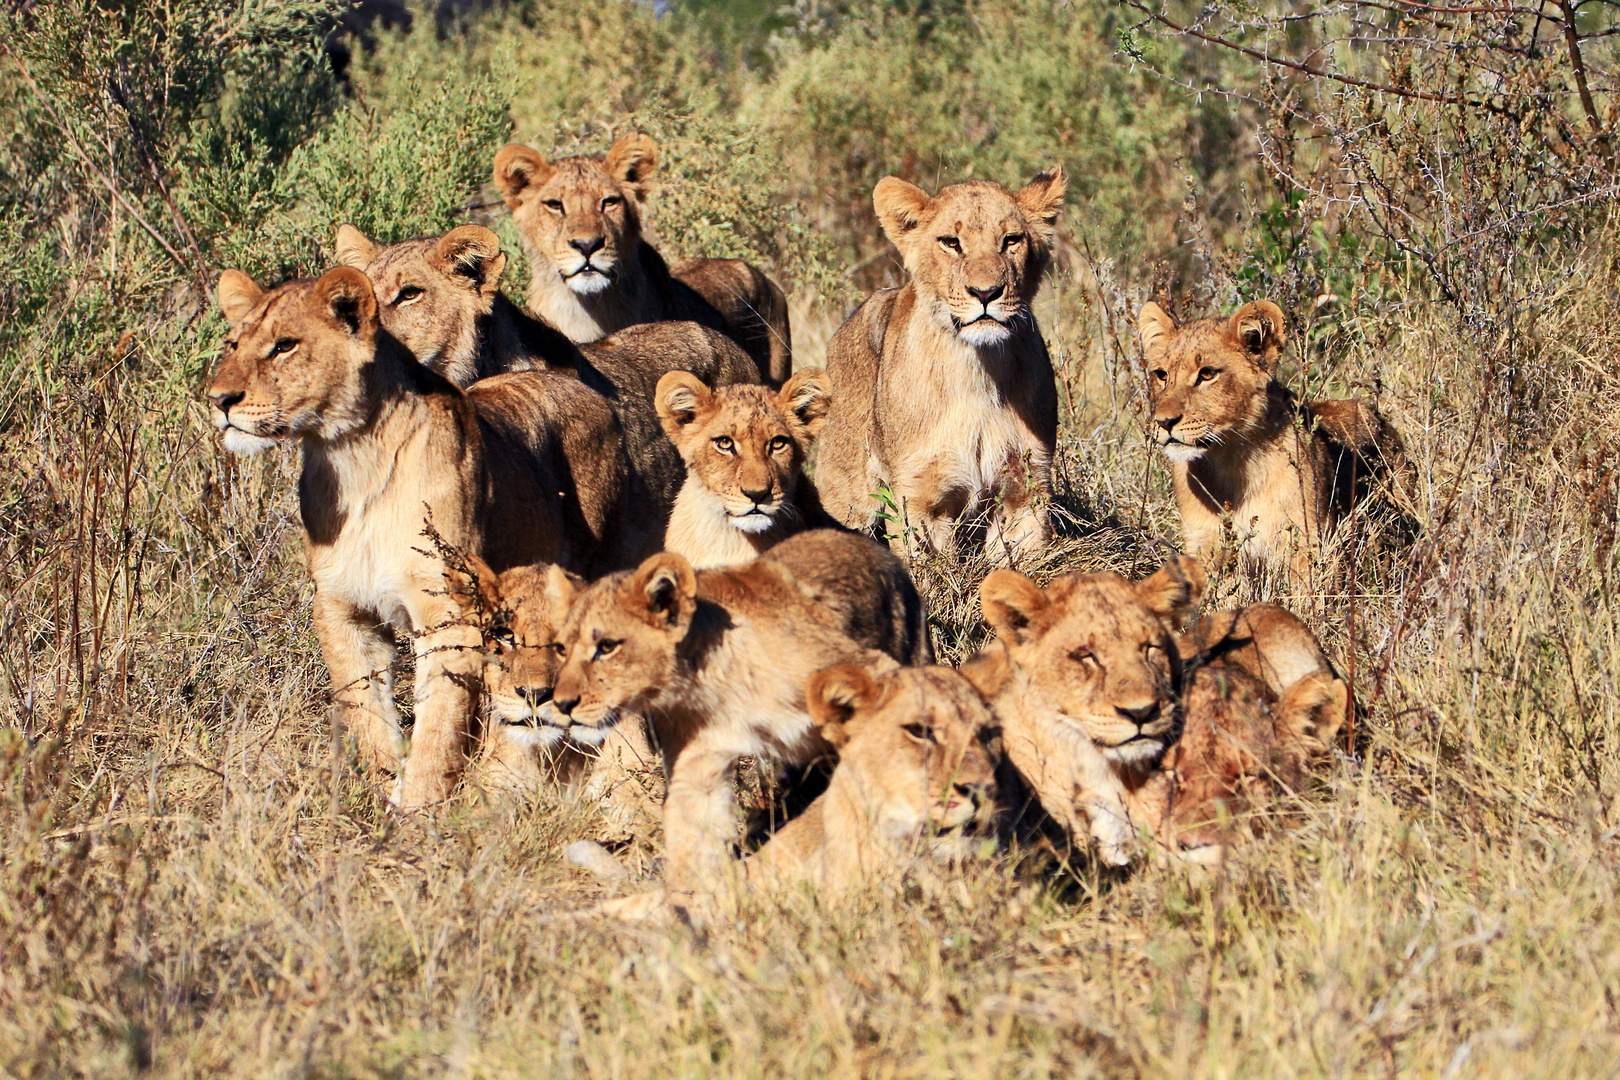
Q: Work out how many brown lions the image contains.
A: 11